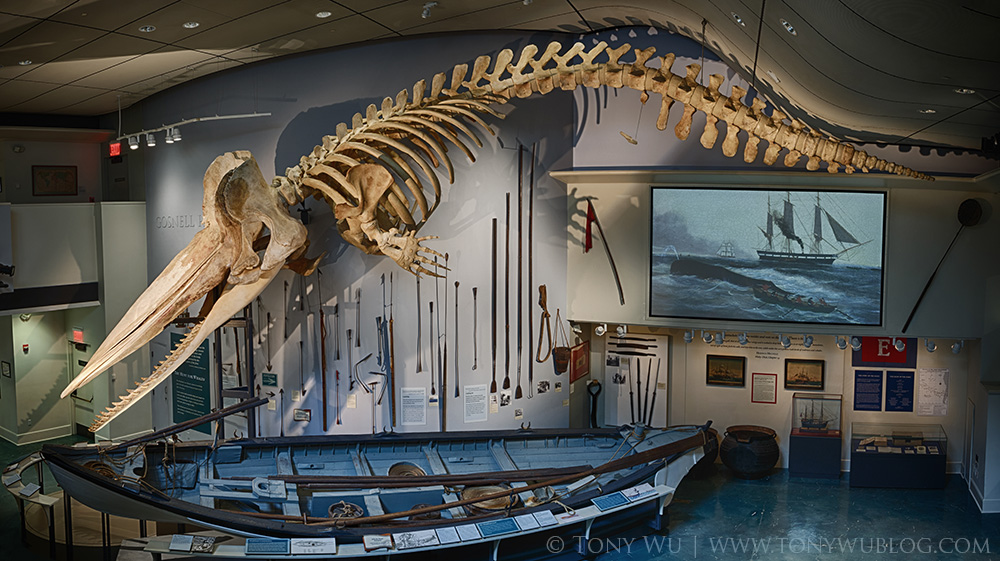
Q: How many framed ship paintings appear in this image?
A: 2